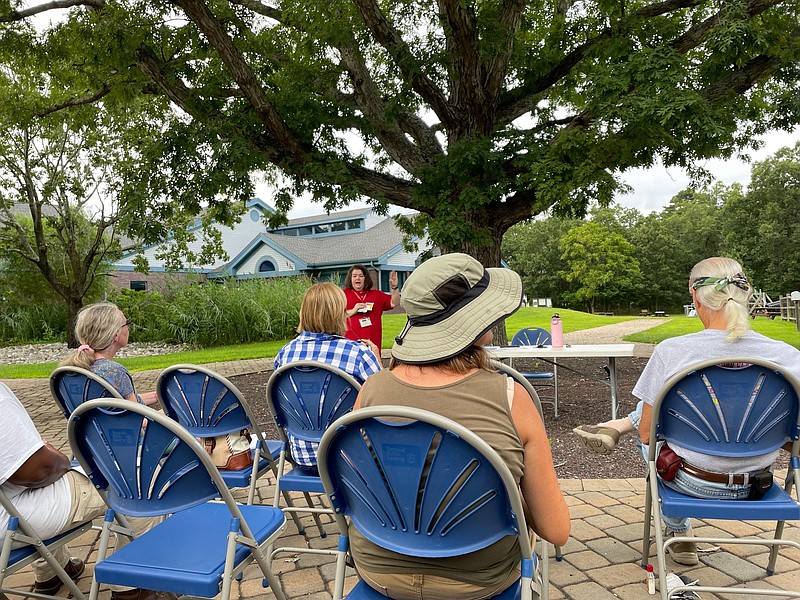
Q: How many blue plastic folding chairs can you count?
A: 9